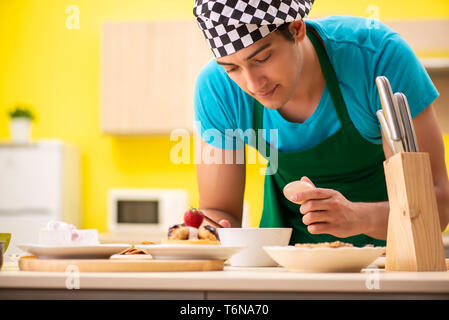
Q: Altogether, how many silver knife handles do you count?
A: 3